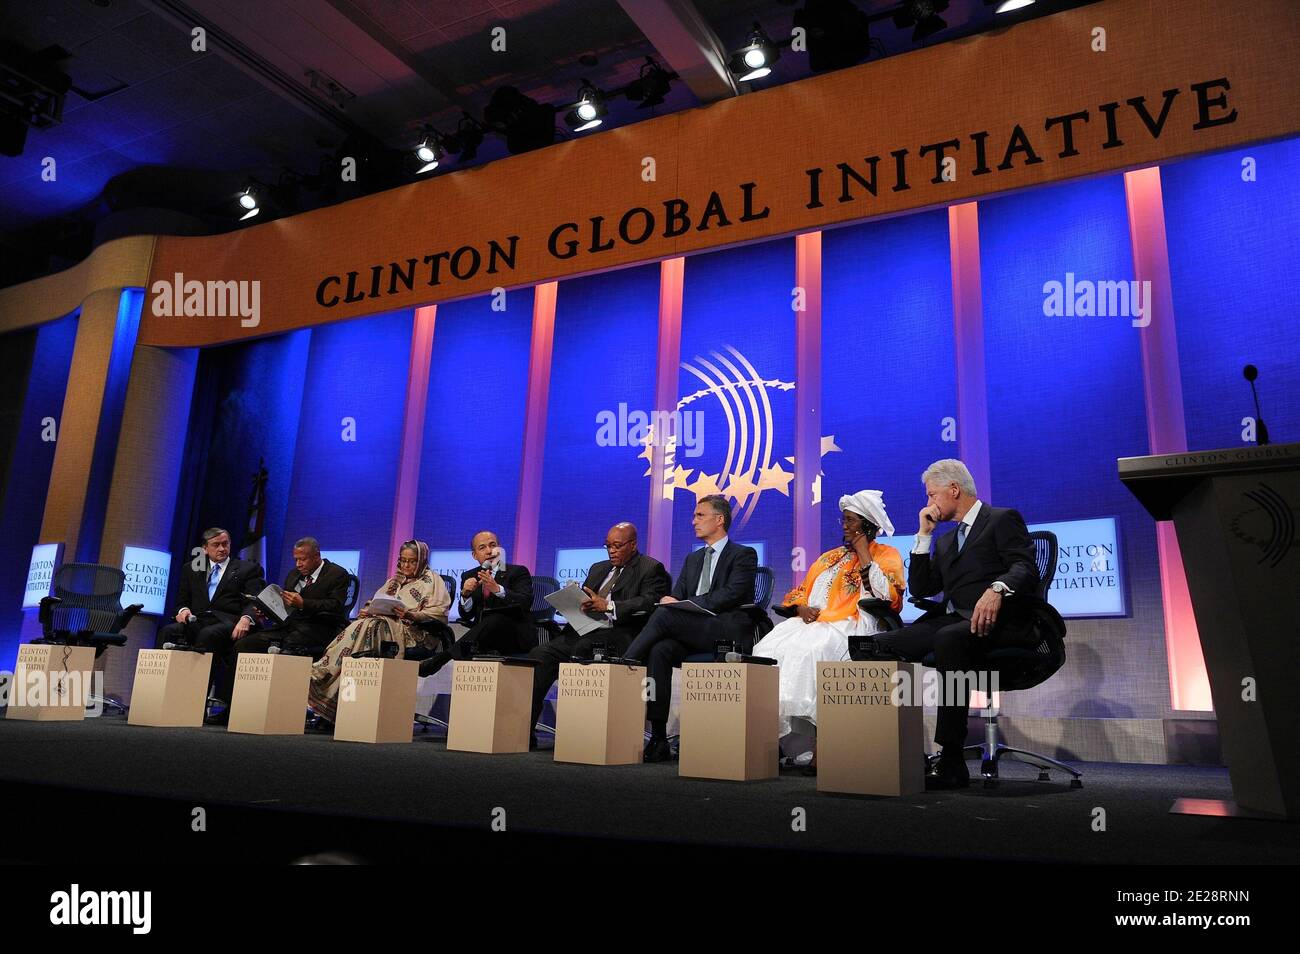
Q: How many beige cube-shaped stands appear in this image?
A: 8